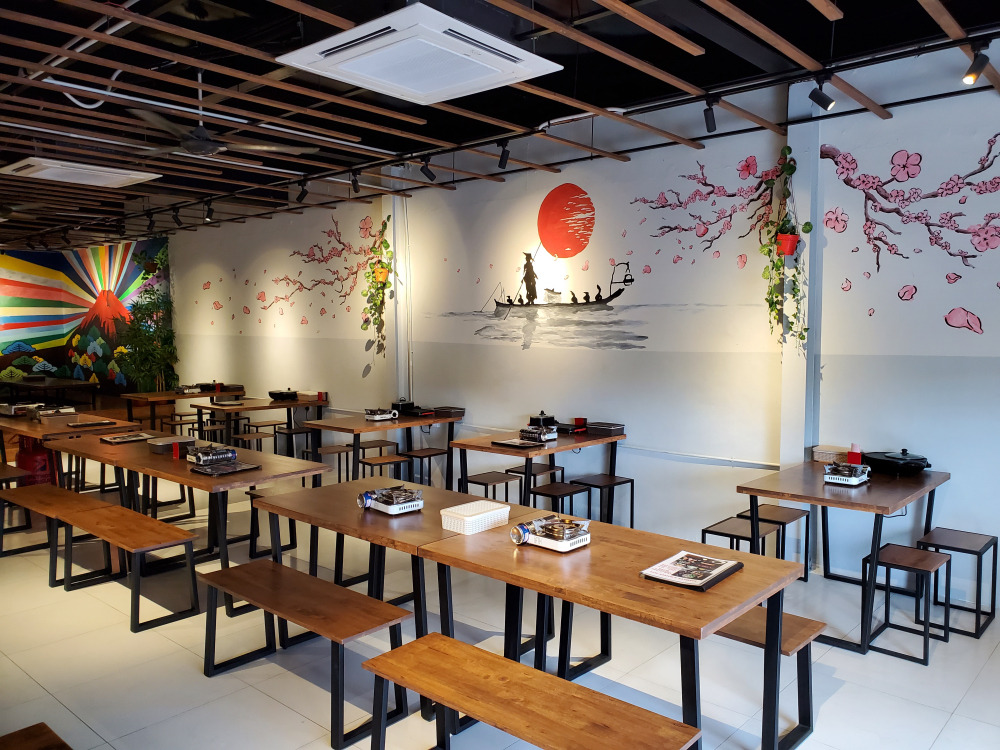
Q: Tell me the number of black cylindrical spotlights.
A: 14